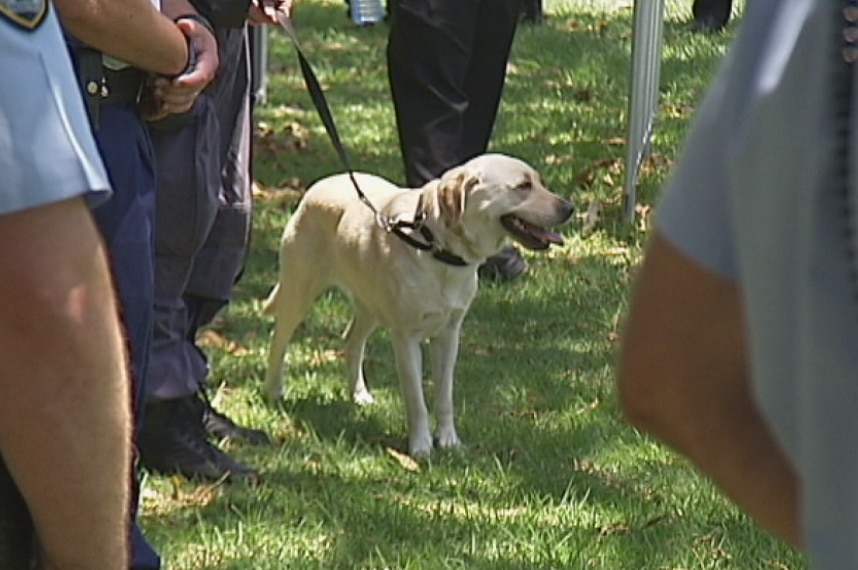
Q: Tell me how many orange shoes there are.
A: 0